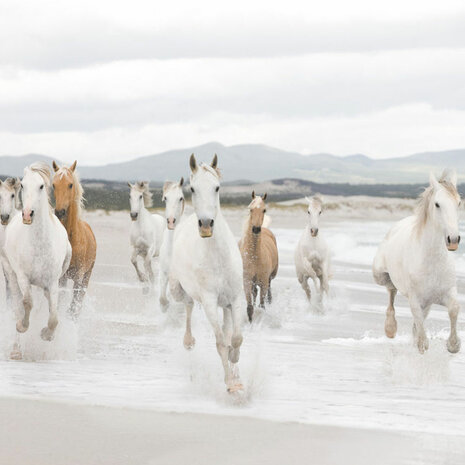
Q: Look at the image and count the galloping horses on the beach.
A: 9